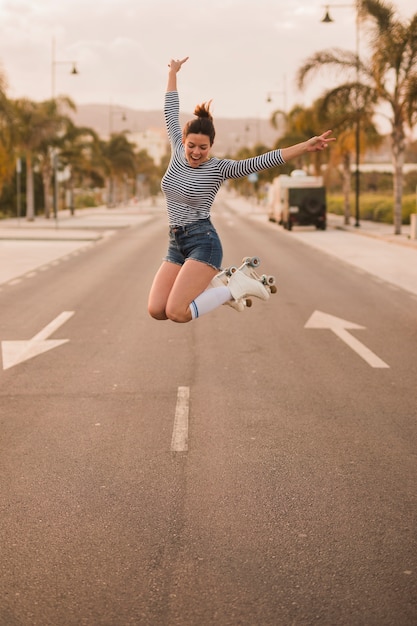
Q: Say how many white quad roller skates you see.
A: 2